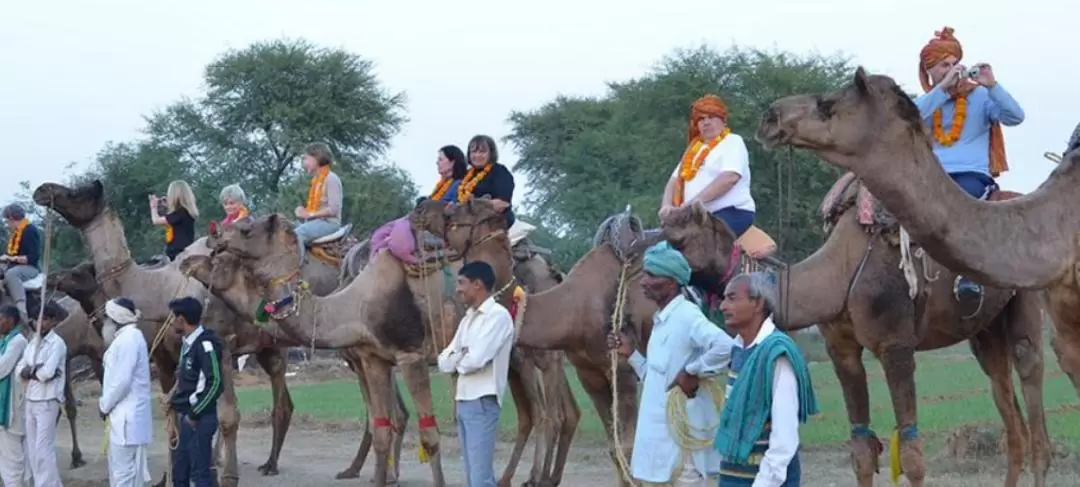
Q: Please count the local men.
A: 7